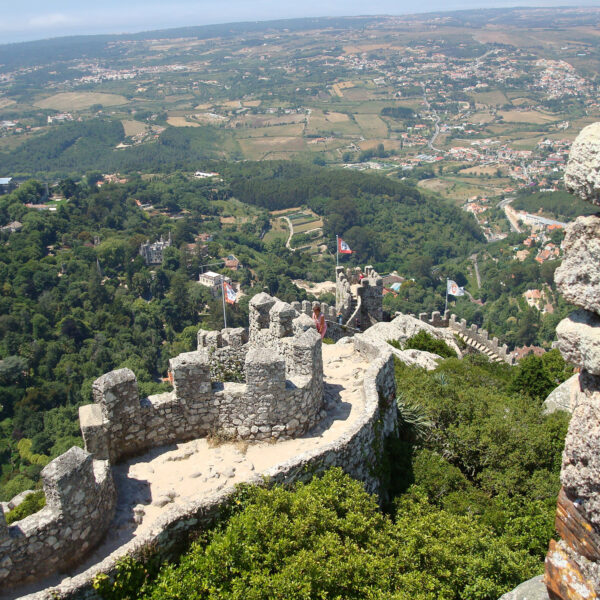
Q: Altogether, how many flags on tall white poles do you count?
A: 3